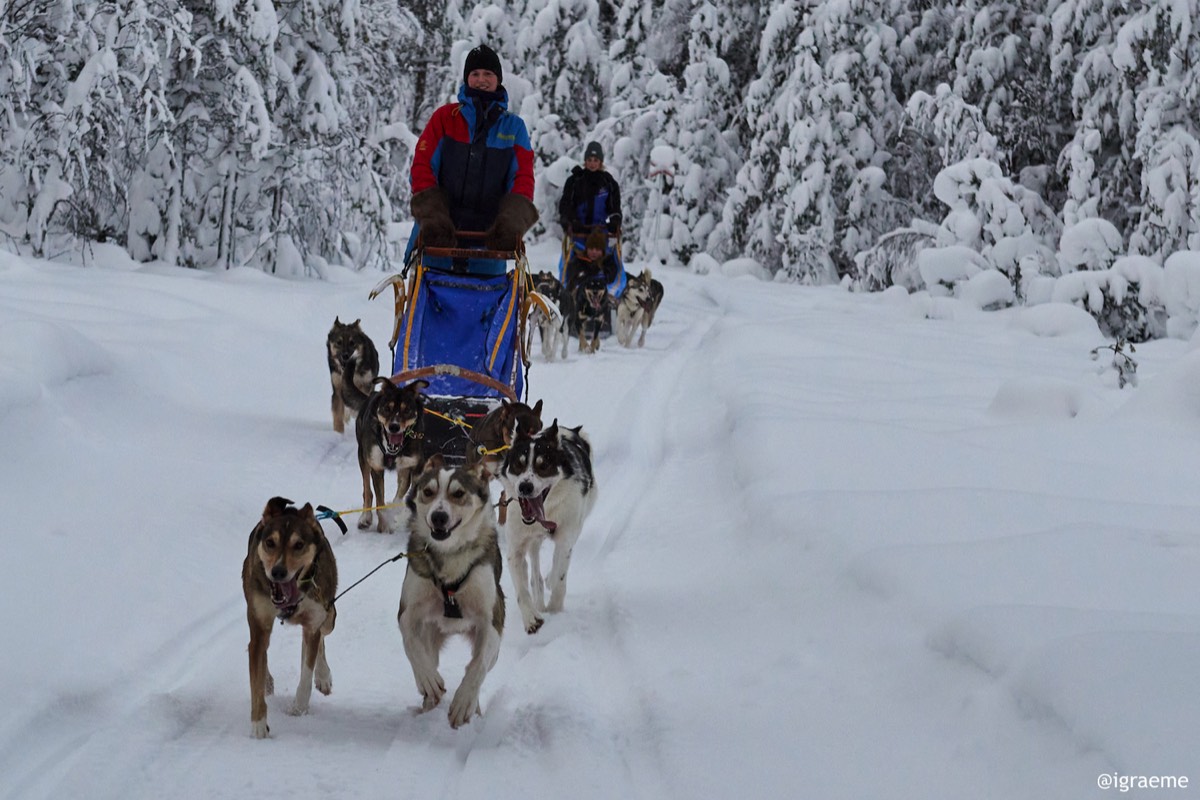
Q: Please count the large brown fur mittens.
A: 2